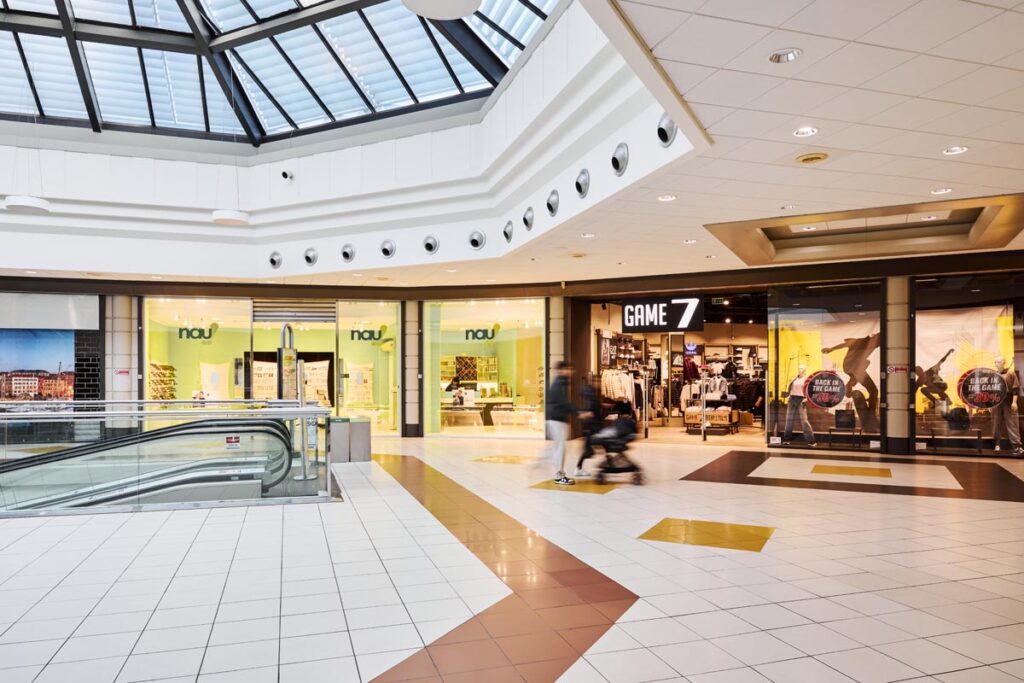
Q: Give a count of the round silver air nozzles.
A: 12